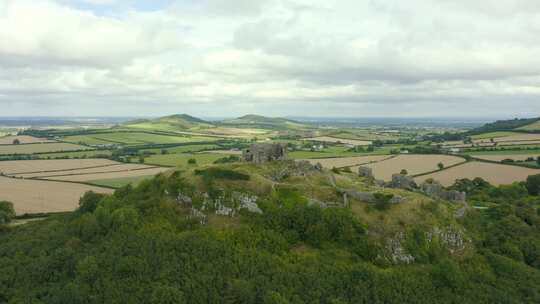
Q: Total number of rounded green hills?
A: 2